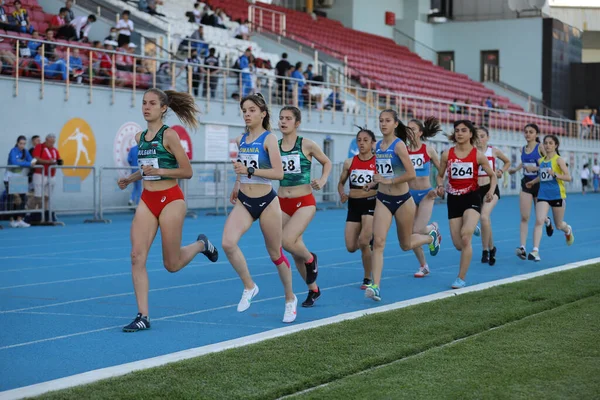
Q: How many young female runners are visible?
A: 10